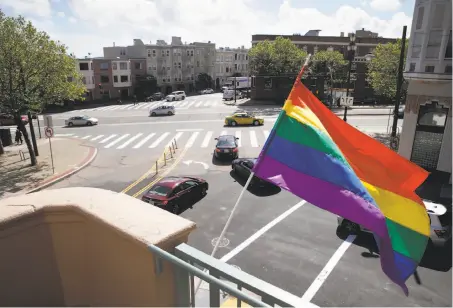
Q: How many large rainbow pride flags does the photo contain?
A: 1